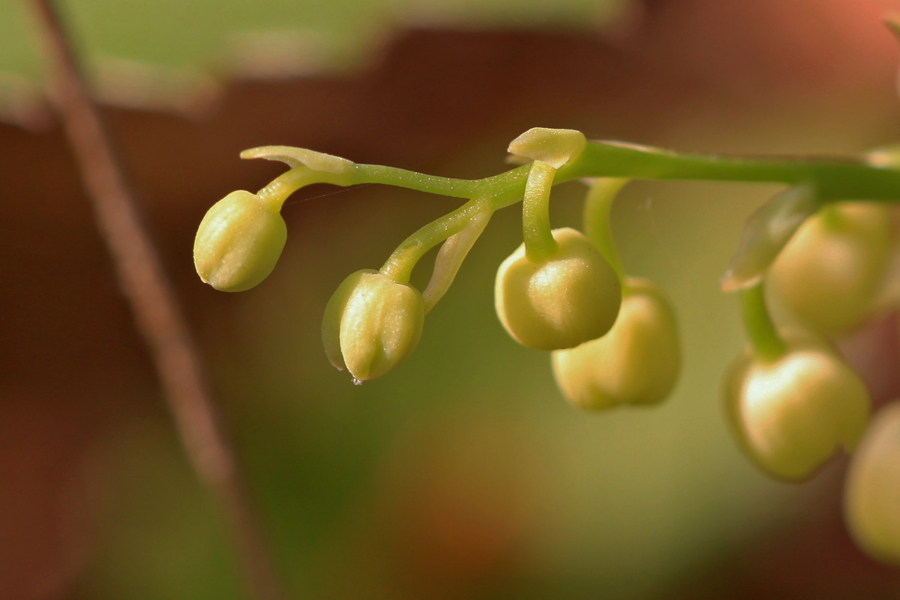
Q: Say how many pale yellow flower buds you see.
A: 7